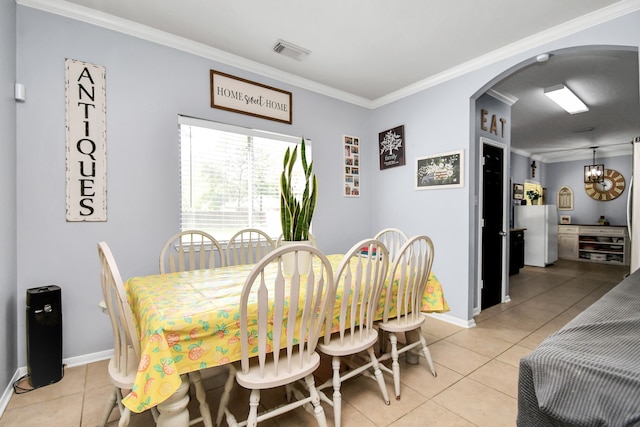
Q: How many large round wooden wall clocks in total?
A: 1